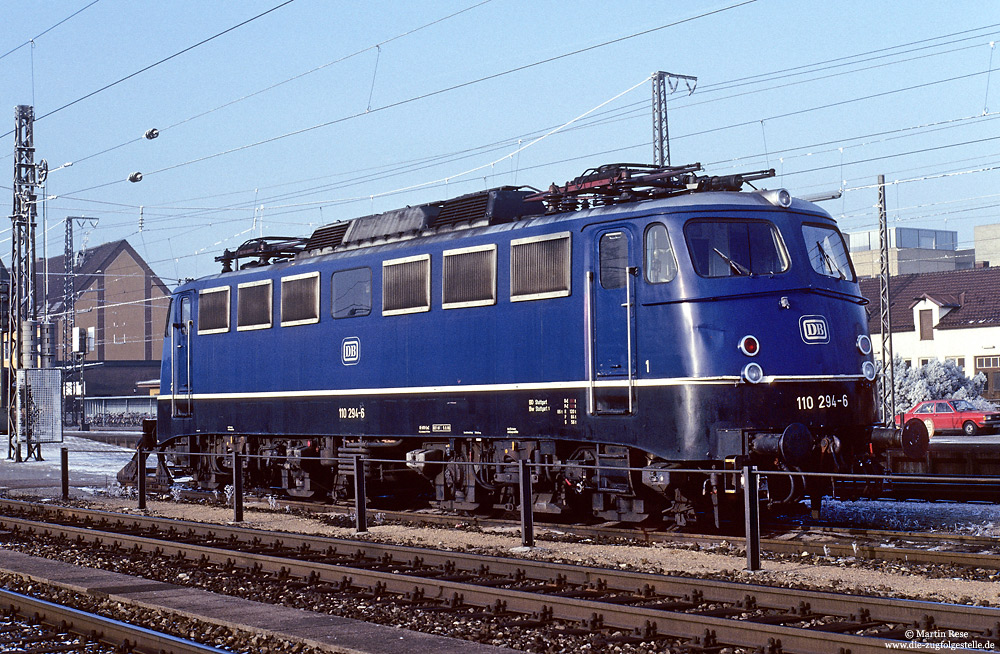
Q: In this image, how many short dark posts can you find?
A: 6